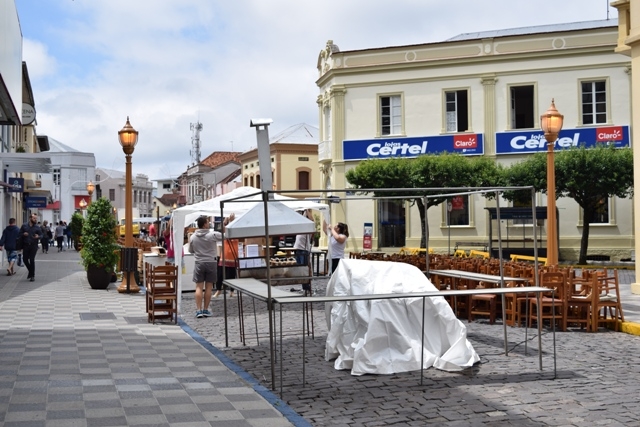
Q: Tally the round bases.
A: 1